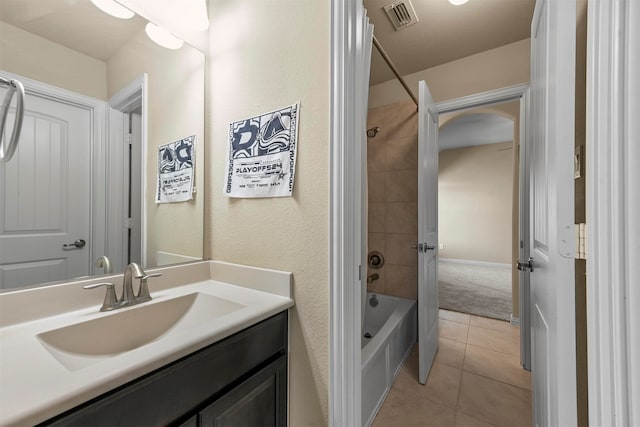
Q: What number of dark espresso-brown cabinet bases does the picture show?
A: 1